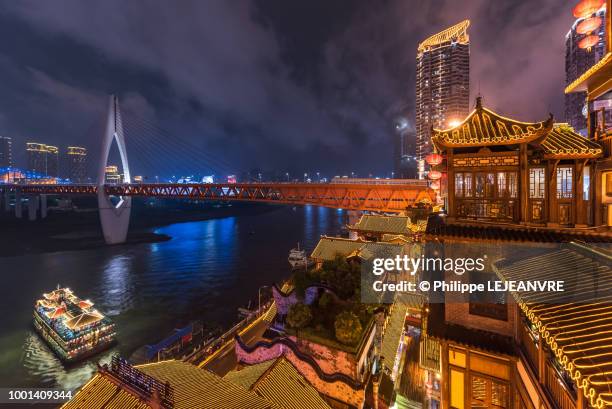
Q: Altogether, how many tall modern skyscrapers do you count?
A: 2